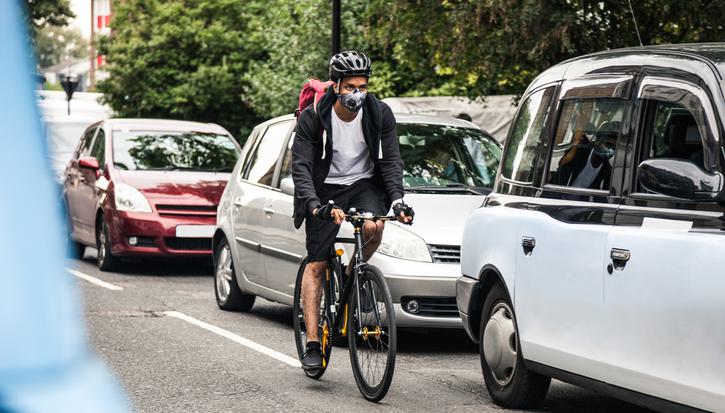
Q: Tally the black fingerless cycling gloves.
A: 2